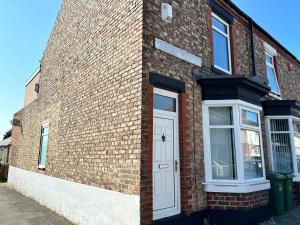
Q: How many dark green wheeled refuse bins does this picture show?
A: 2